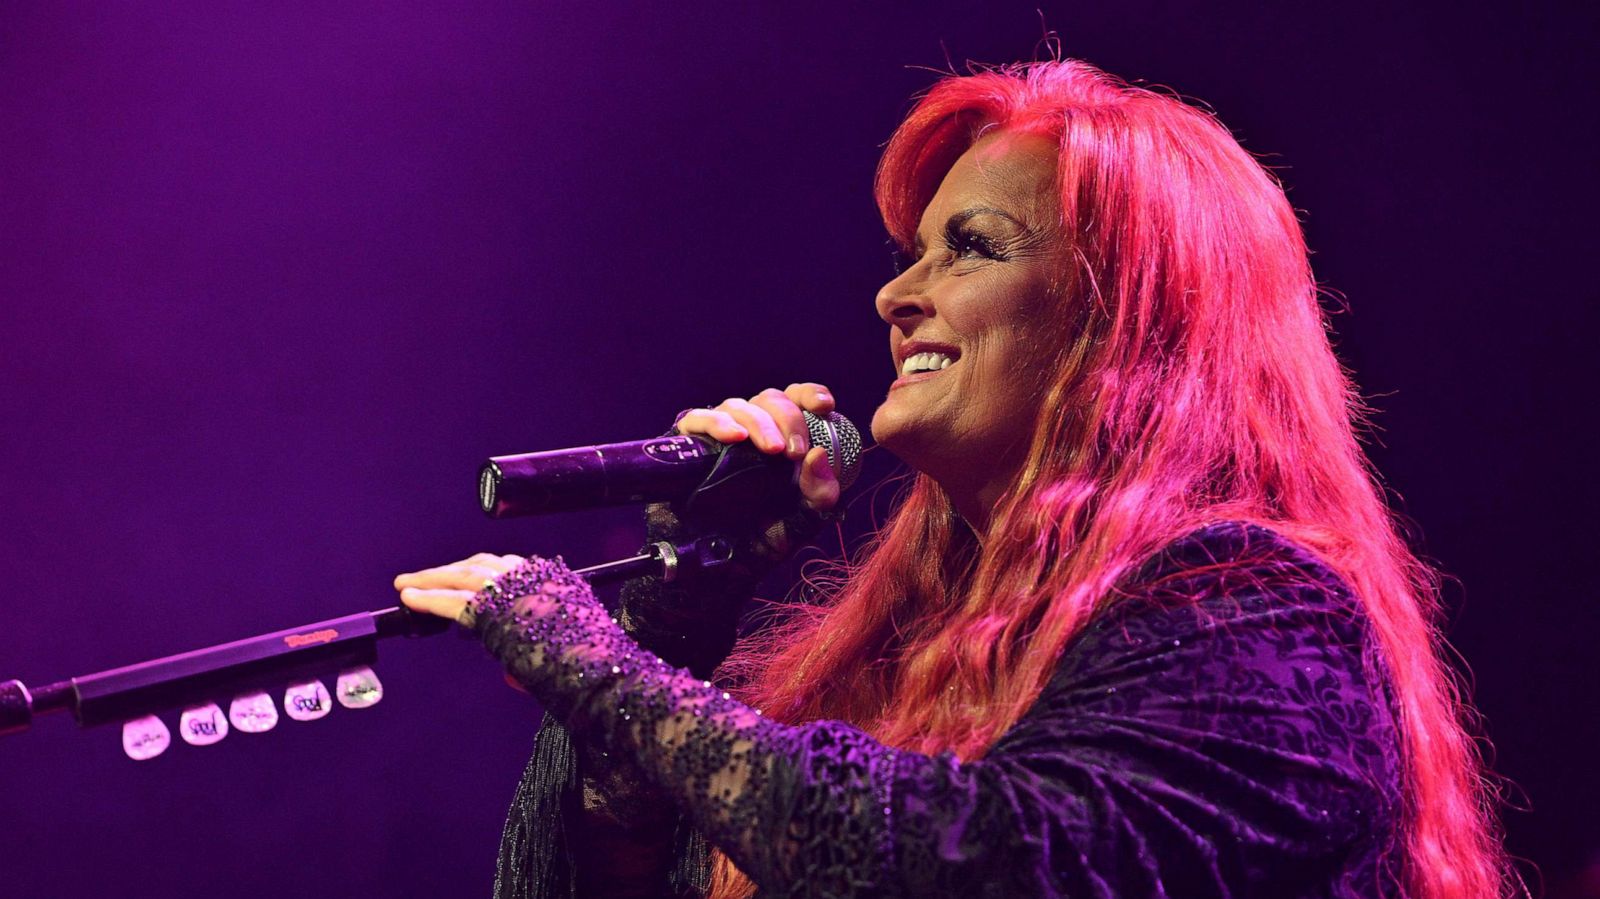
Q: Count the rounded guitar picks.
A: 5